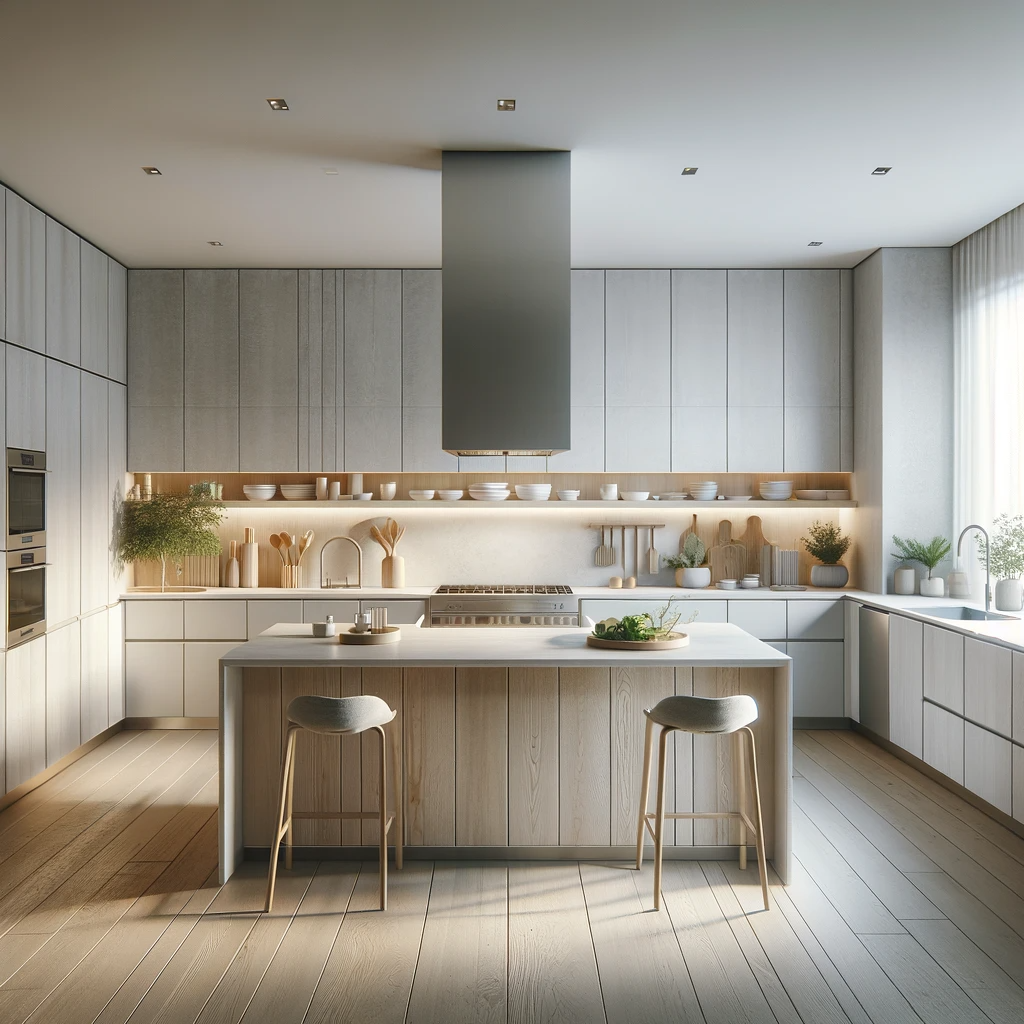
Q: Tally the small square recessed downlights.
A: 7